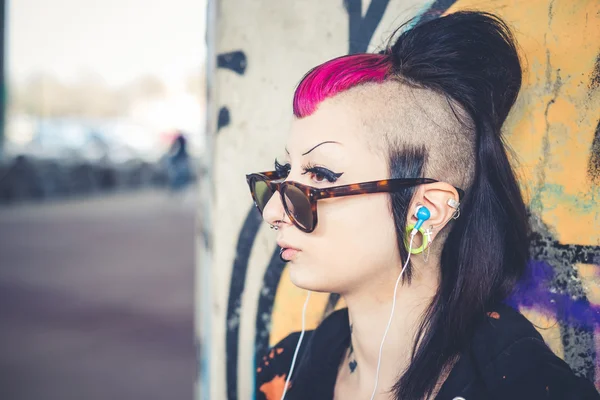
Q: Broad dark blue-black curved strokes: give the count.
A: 2